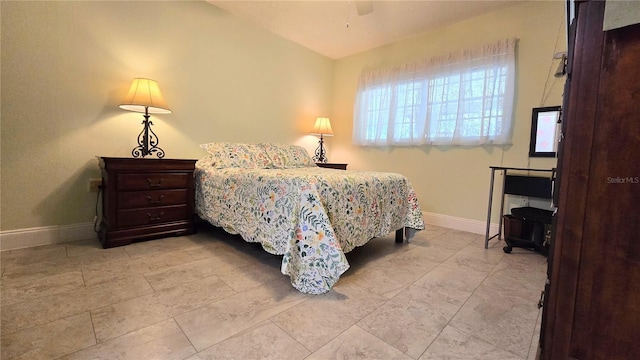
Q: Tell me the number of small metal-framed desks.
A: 1